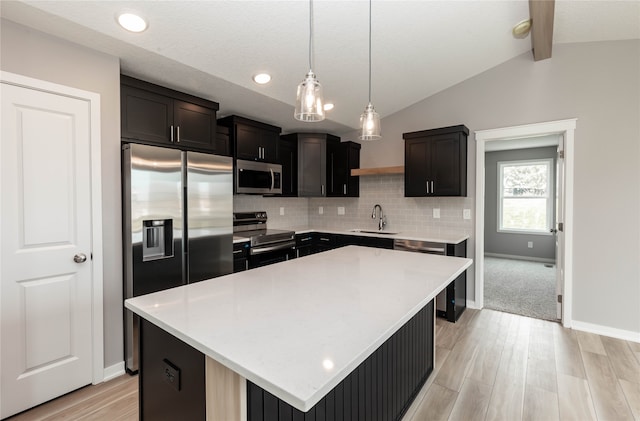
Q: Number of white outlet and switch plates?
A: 6